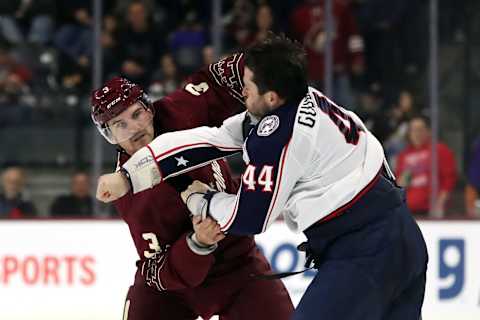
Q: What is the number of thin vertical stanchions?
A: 4